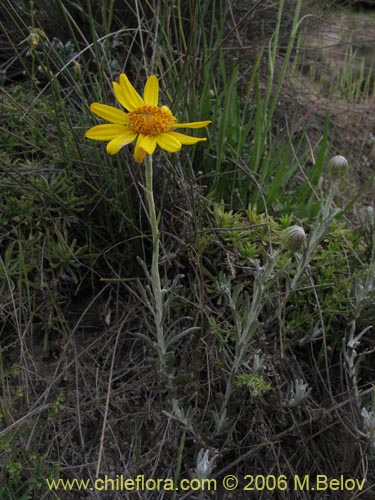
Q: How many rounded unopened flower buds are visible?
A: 2